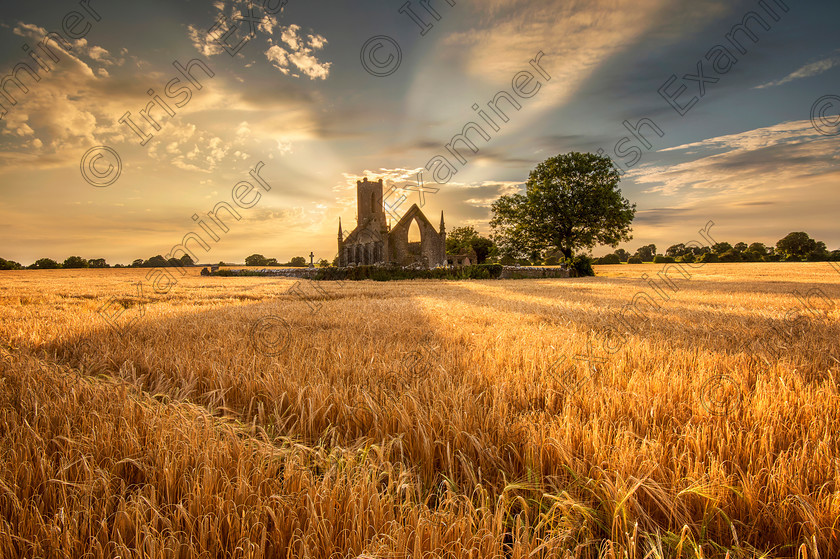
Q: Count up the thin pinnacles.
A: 2